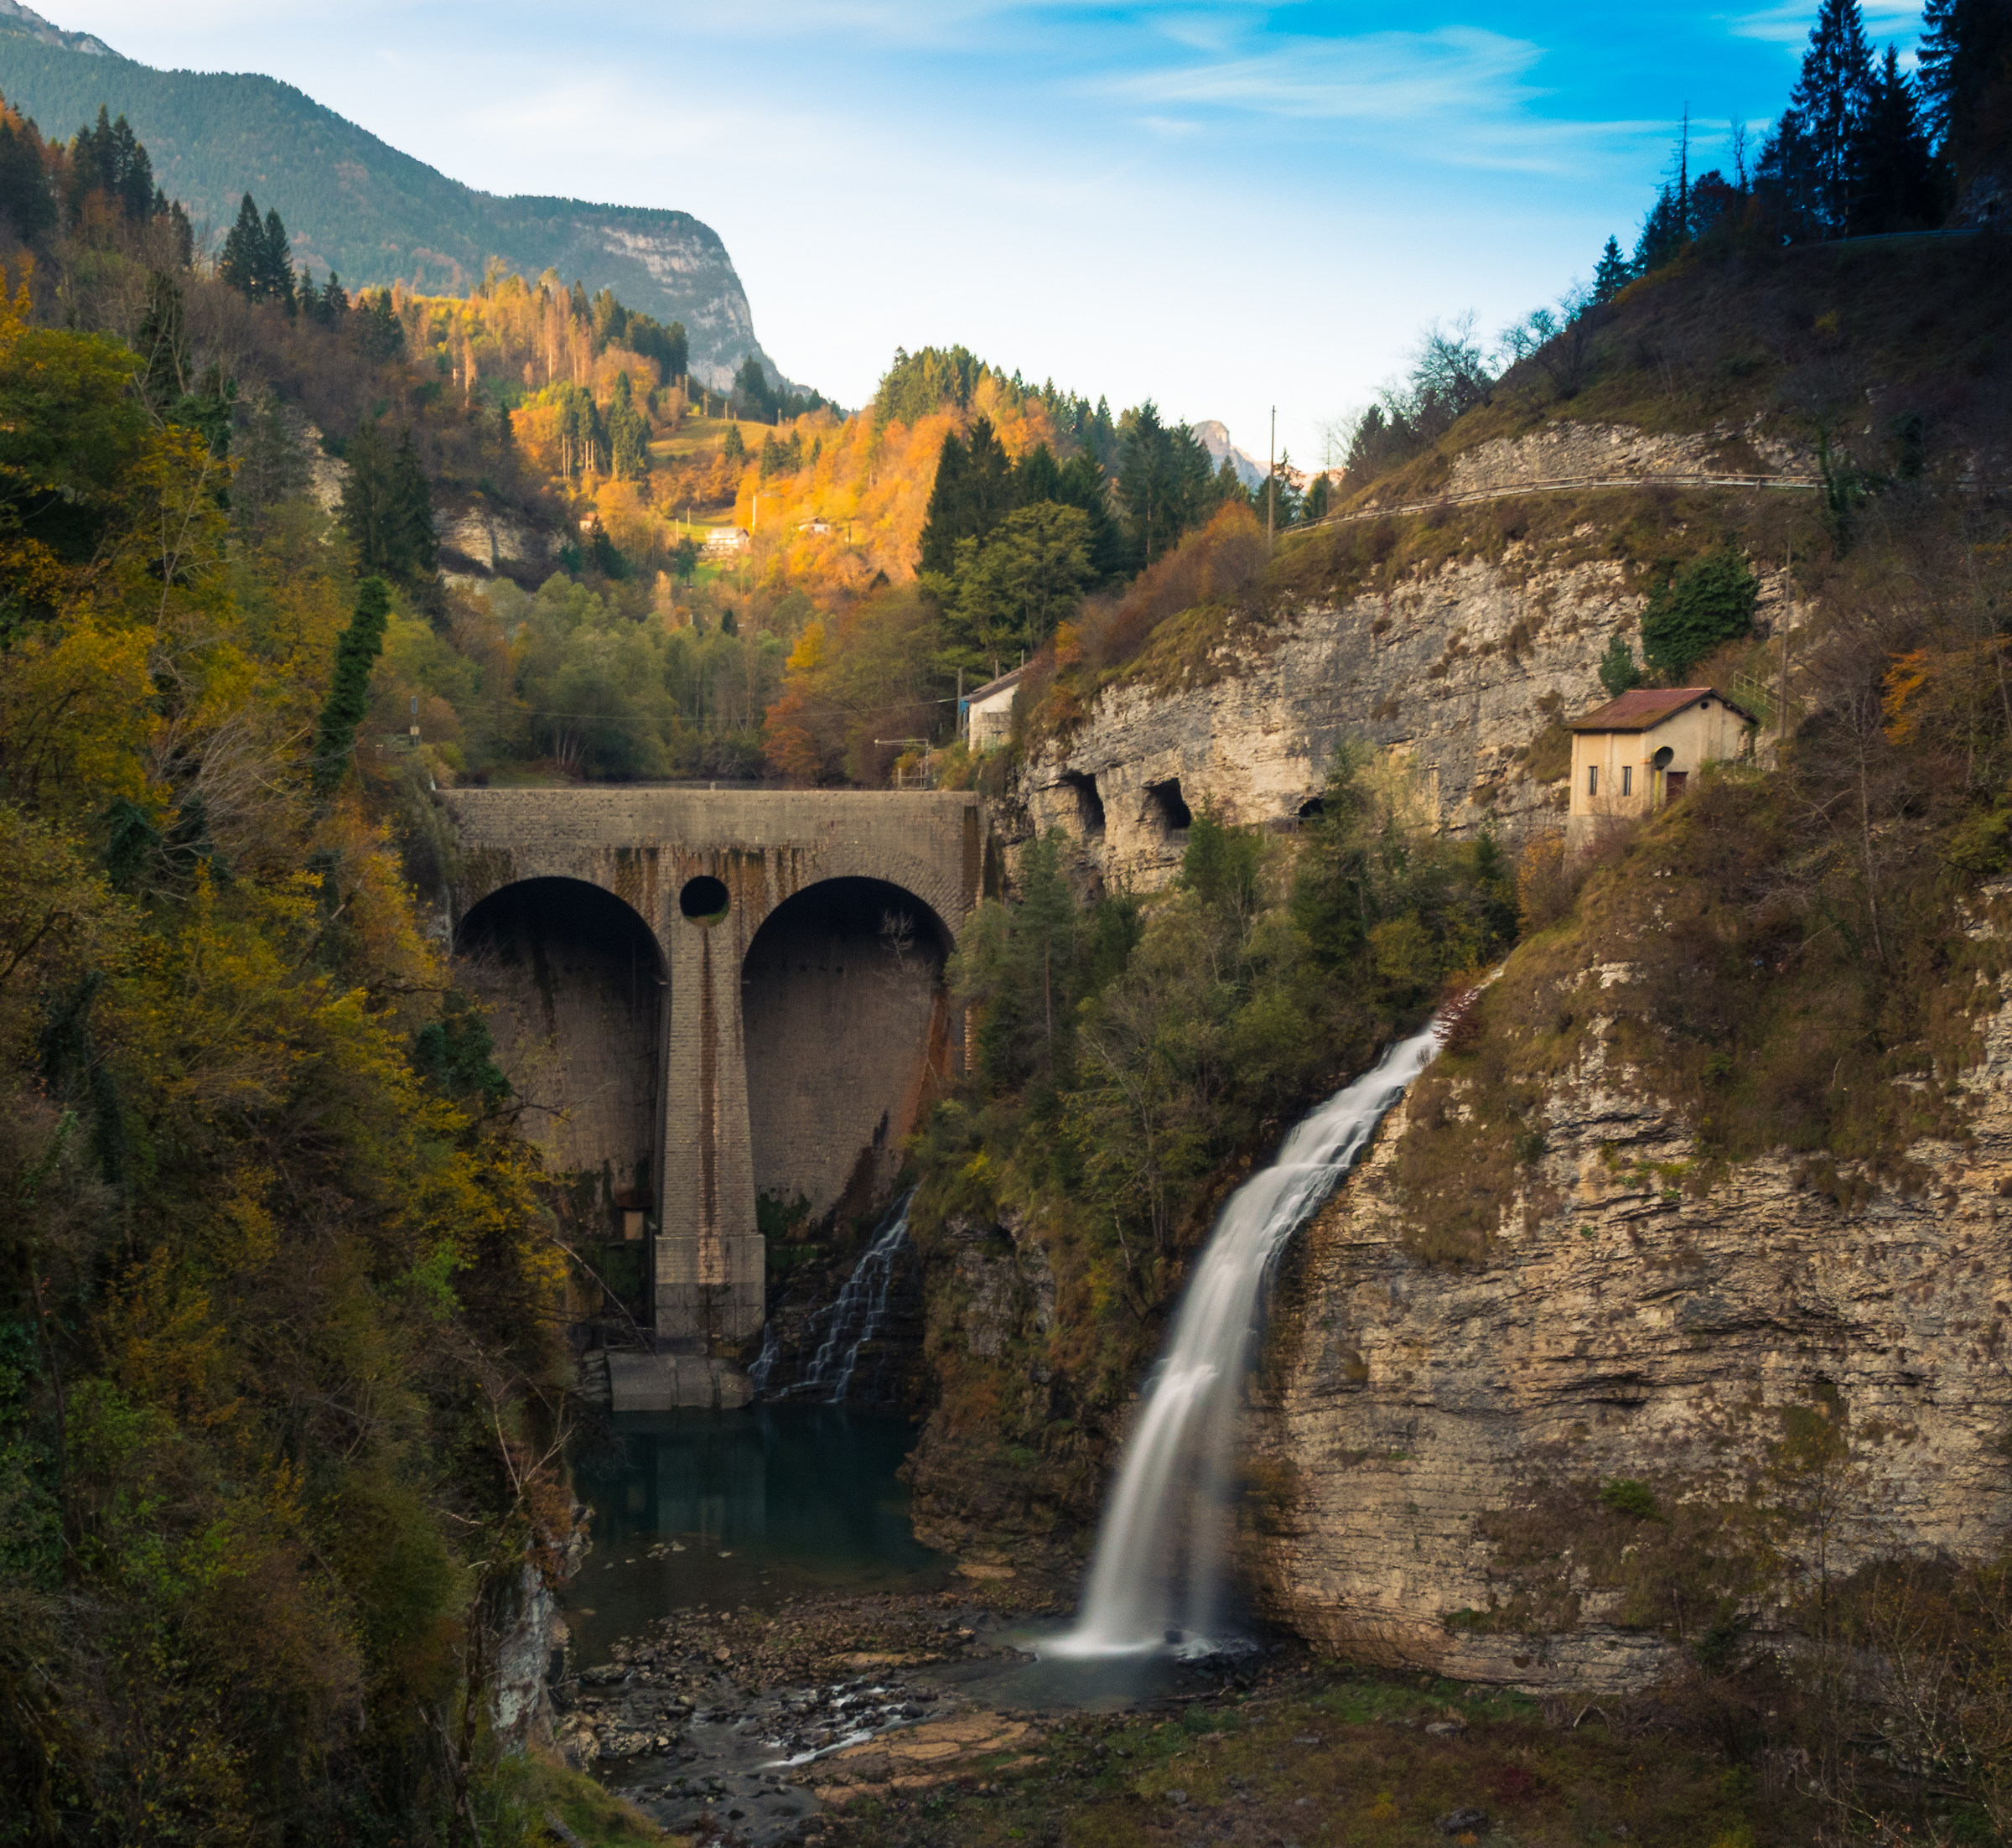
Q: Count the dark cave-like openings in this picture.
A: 3